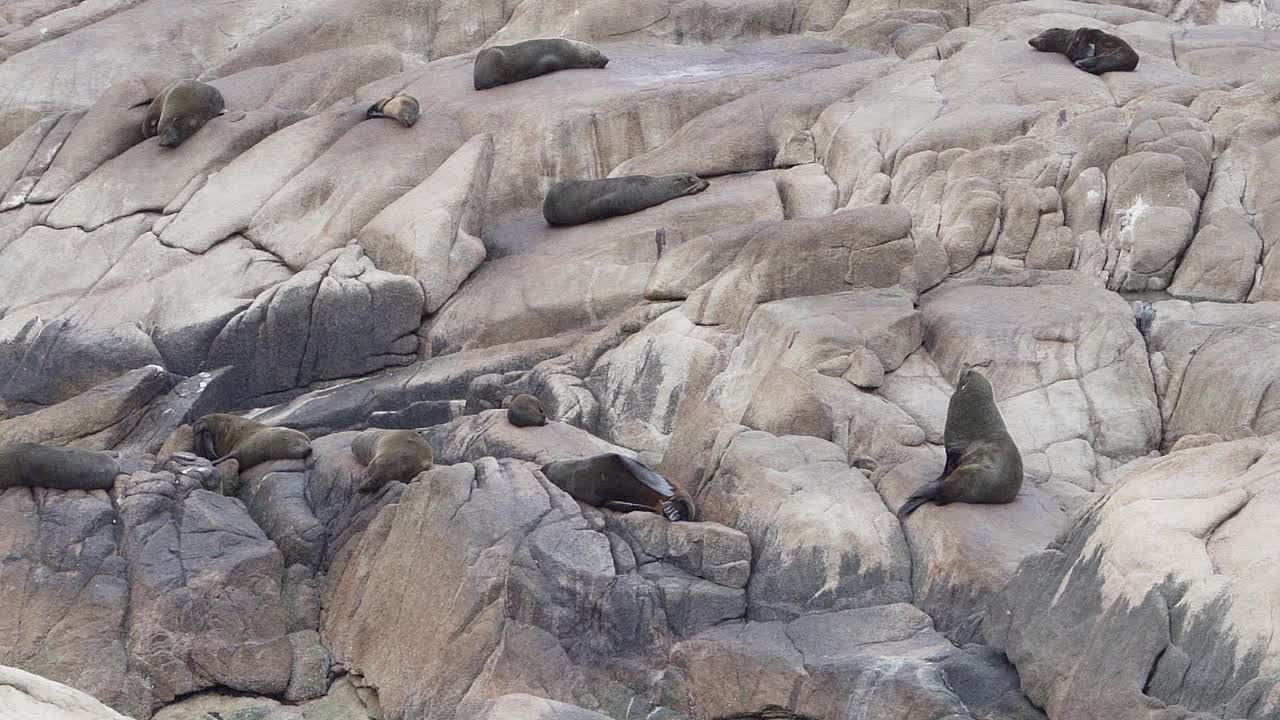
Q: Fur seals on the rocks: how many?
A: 11